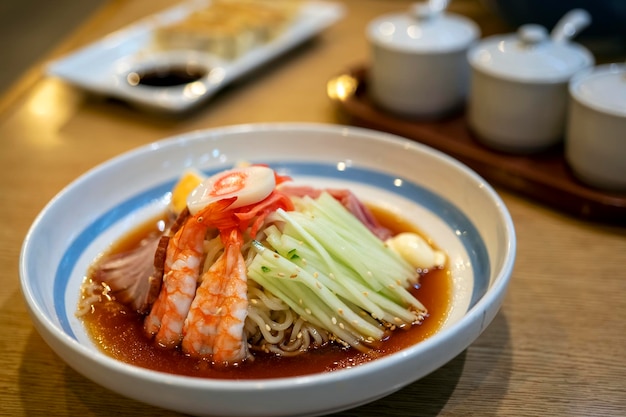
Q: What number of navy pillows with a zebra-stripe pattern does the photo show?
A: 0